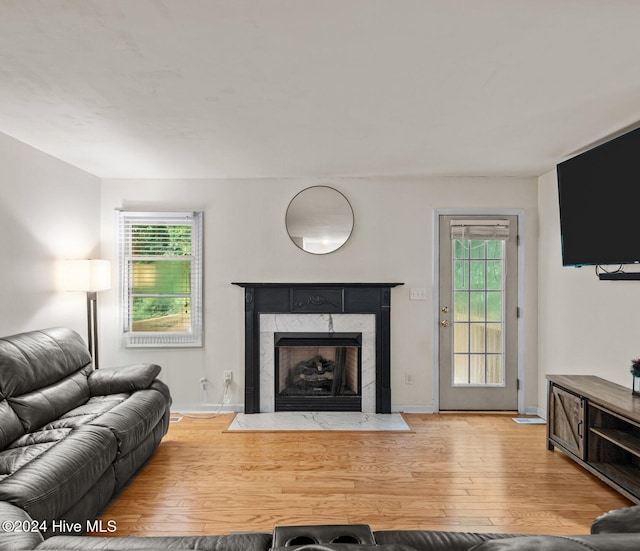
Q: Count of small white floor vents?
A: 2